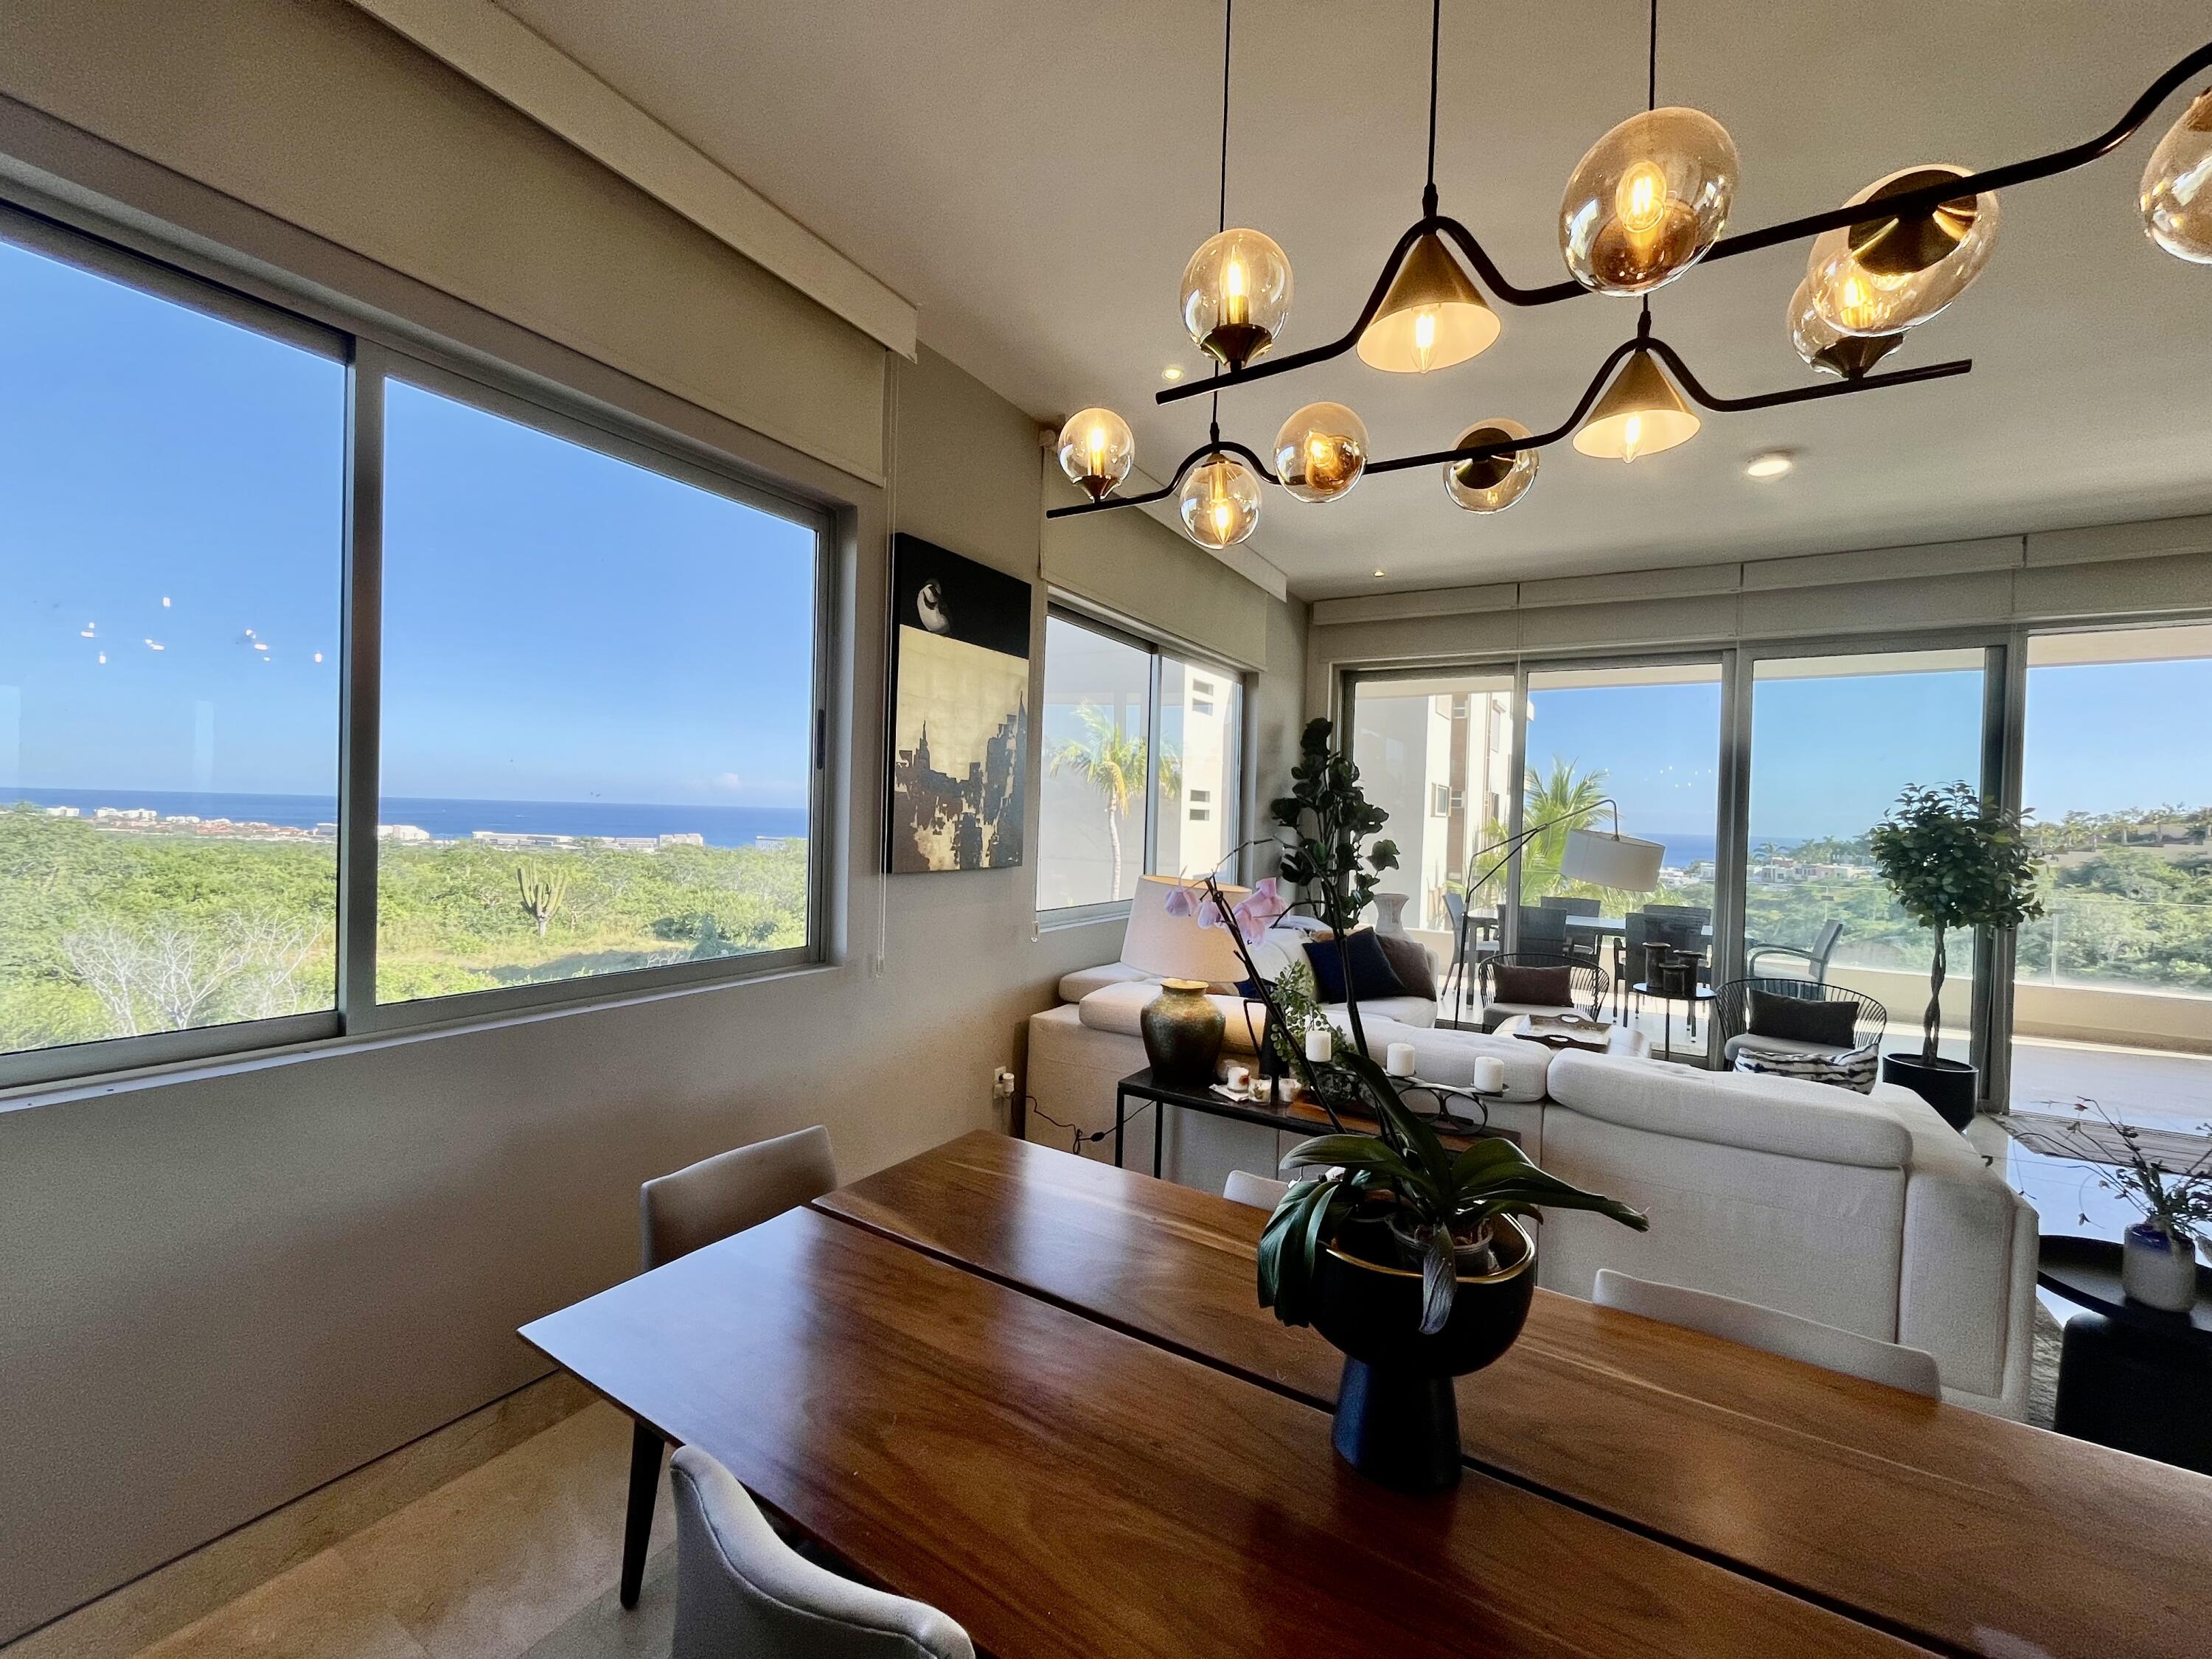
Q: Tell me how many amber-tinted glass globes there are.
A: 9